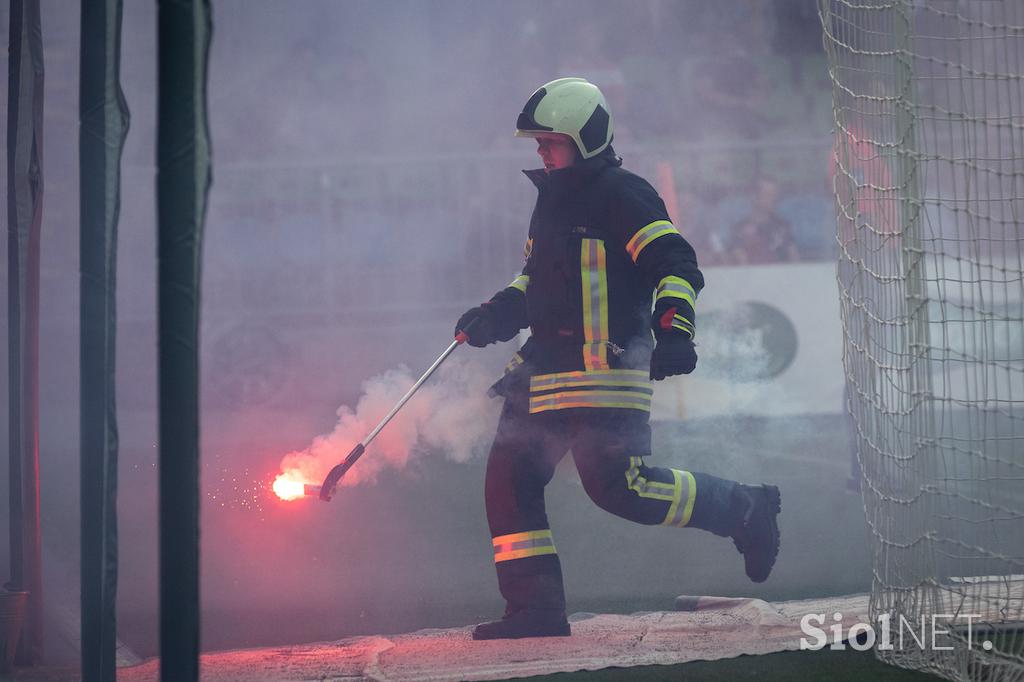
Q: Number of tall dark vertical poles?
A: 3